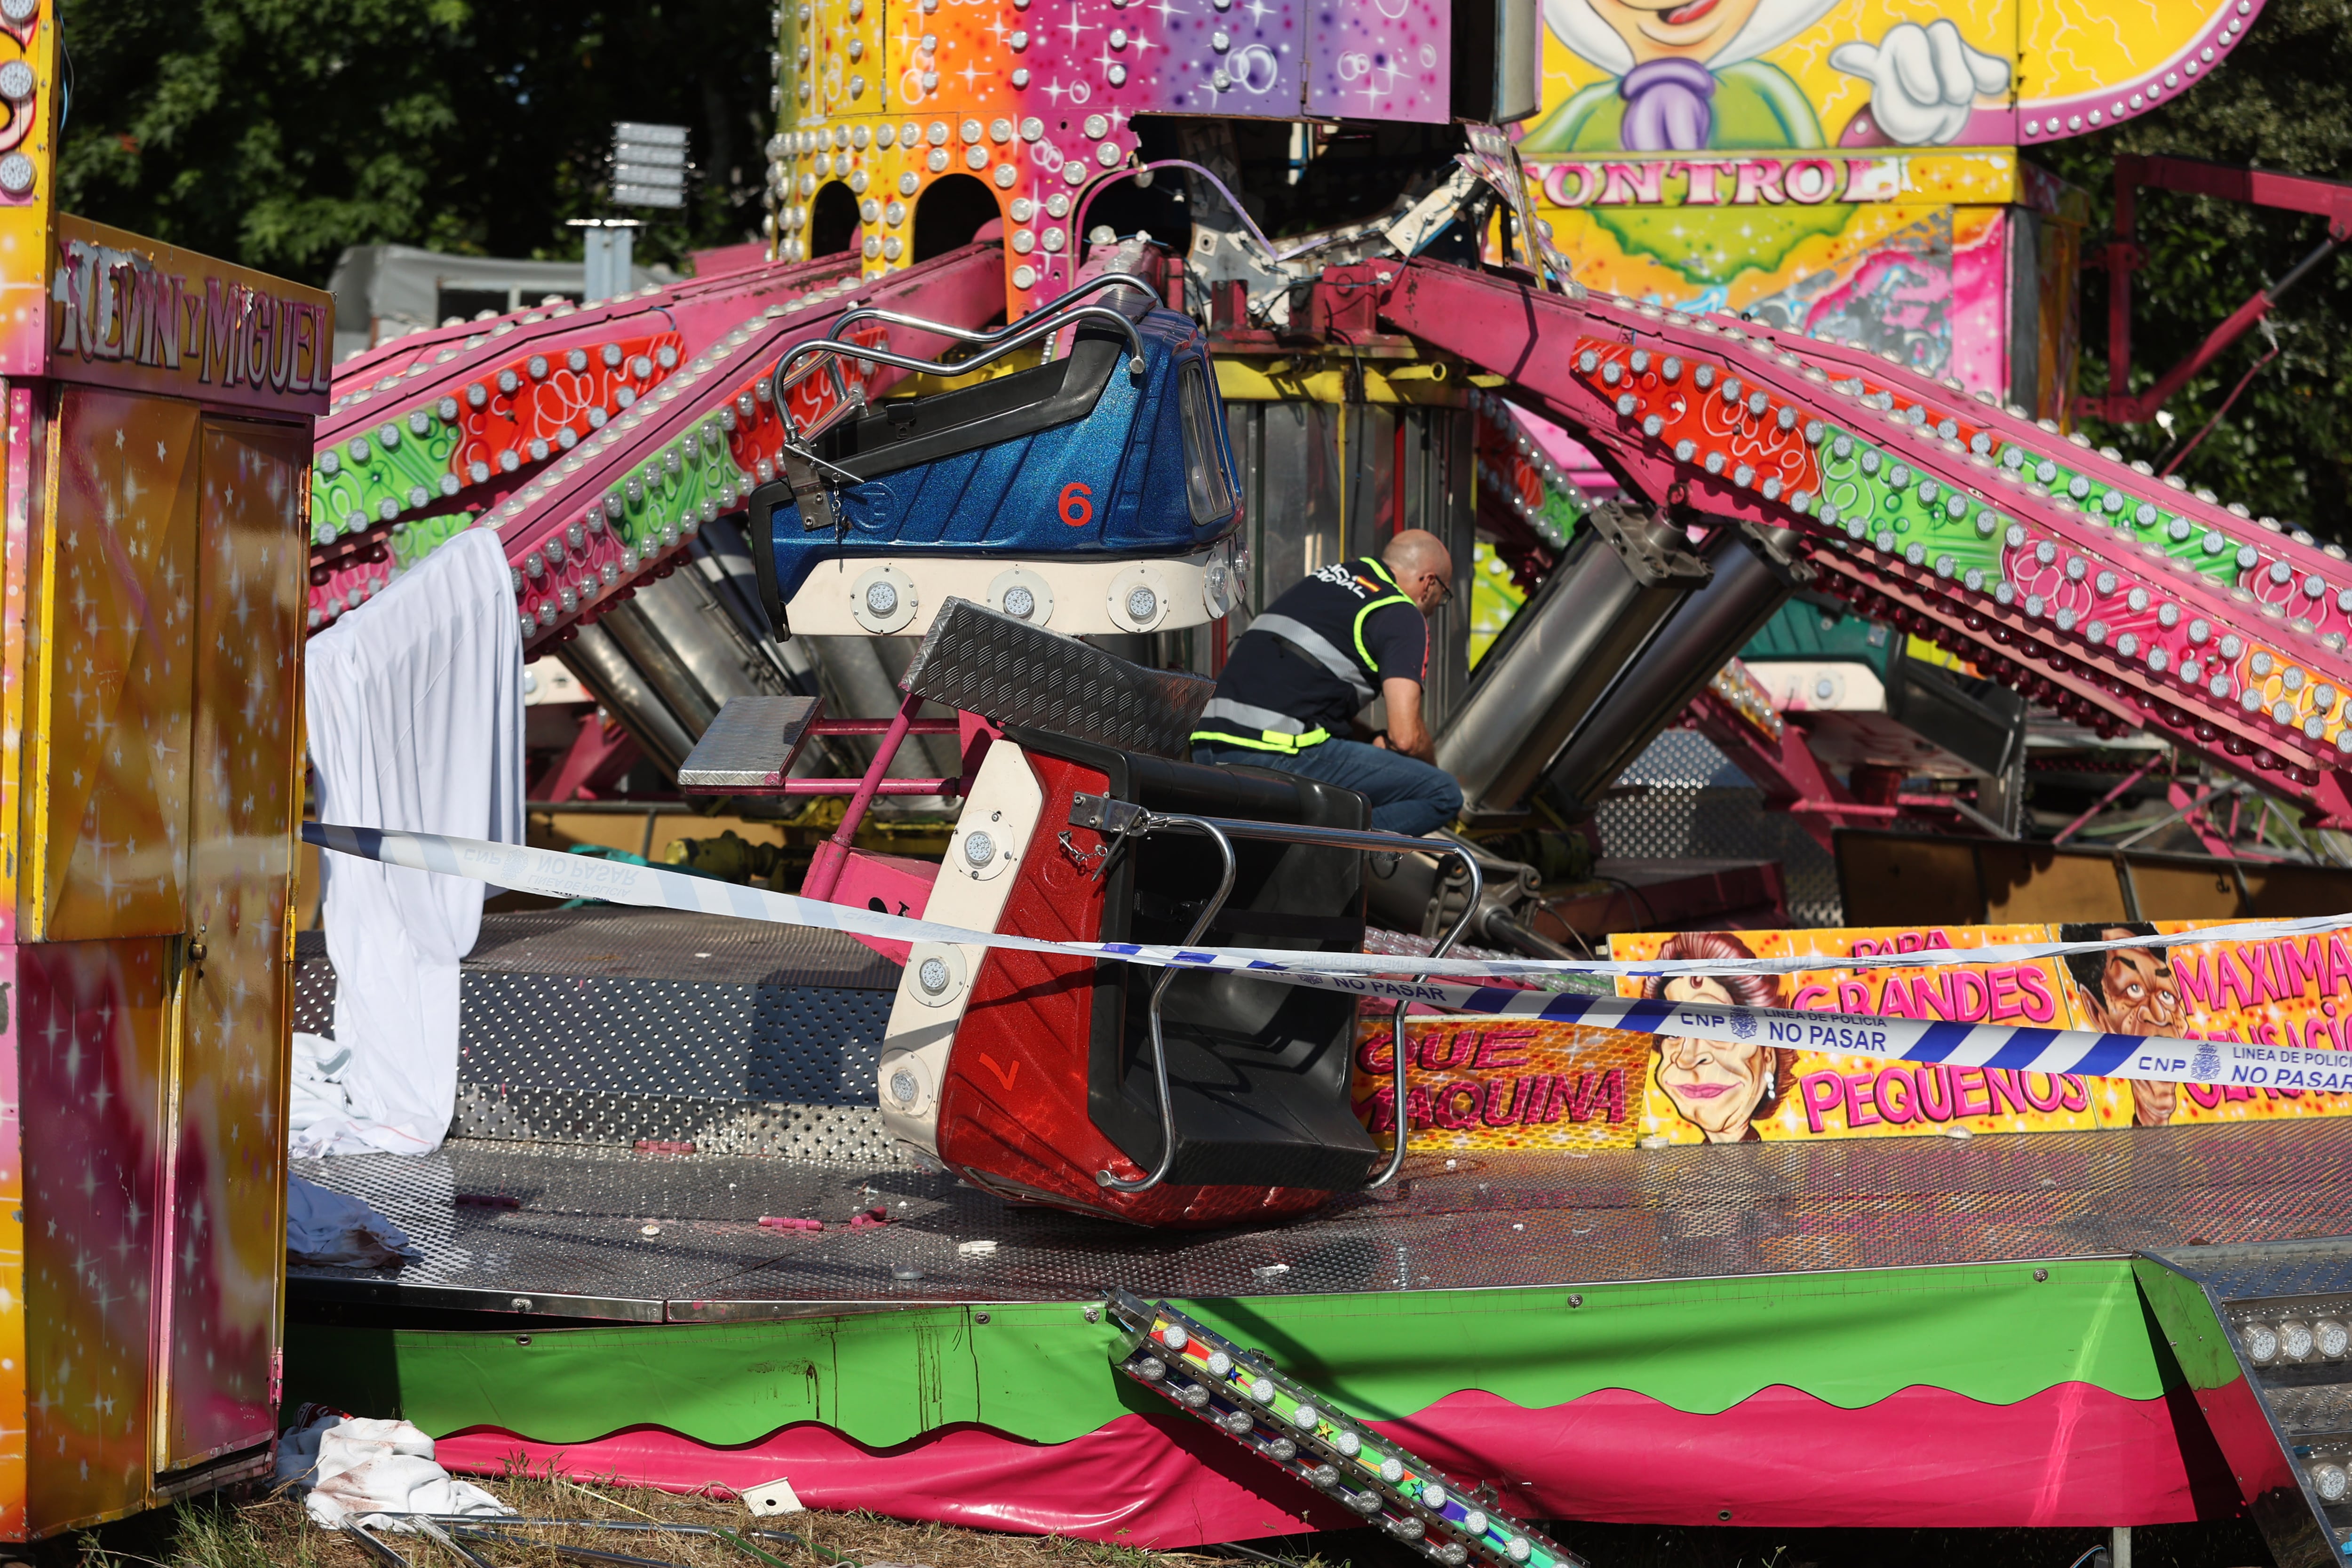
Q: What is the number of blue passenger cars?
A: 1